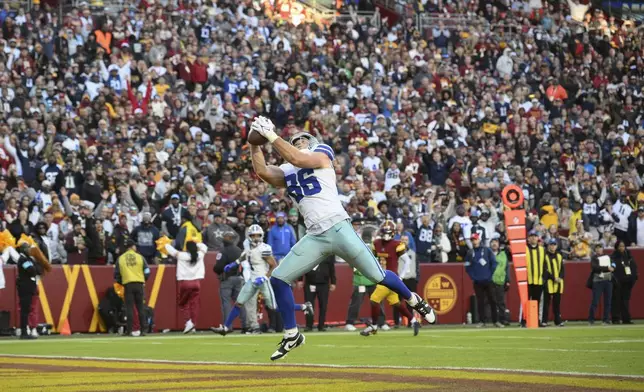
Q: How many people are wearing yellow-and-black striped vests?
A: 2